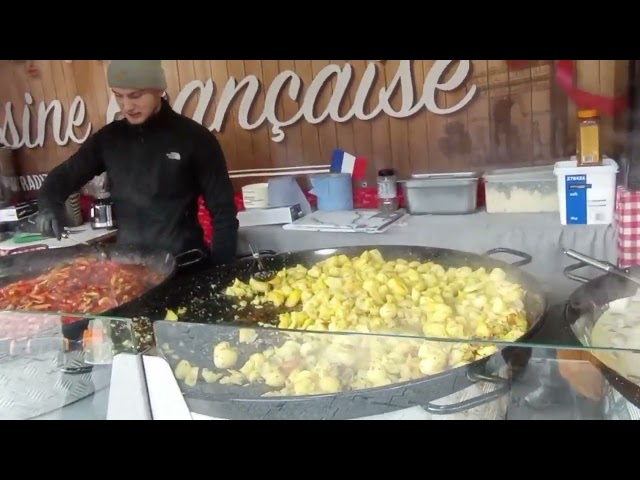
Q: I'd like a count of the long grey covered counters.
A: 1